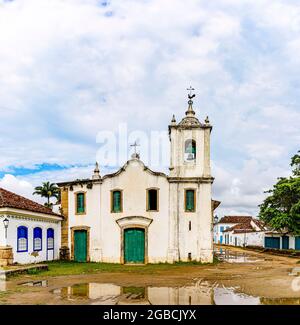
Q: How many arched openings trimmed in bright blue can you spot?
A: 3